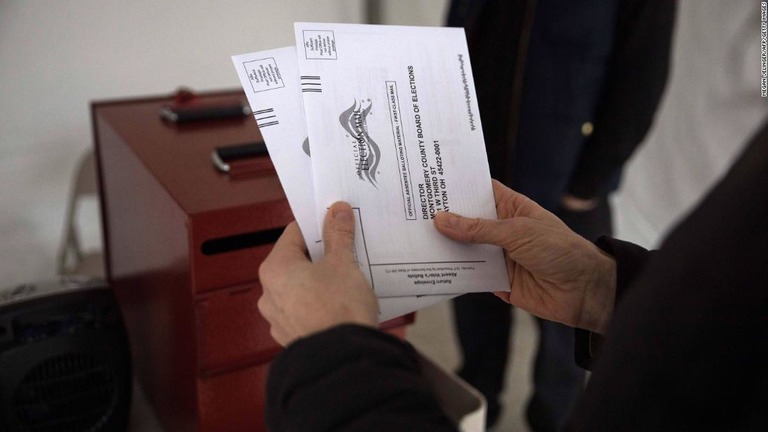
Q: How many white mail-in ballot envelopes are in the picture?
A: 2